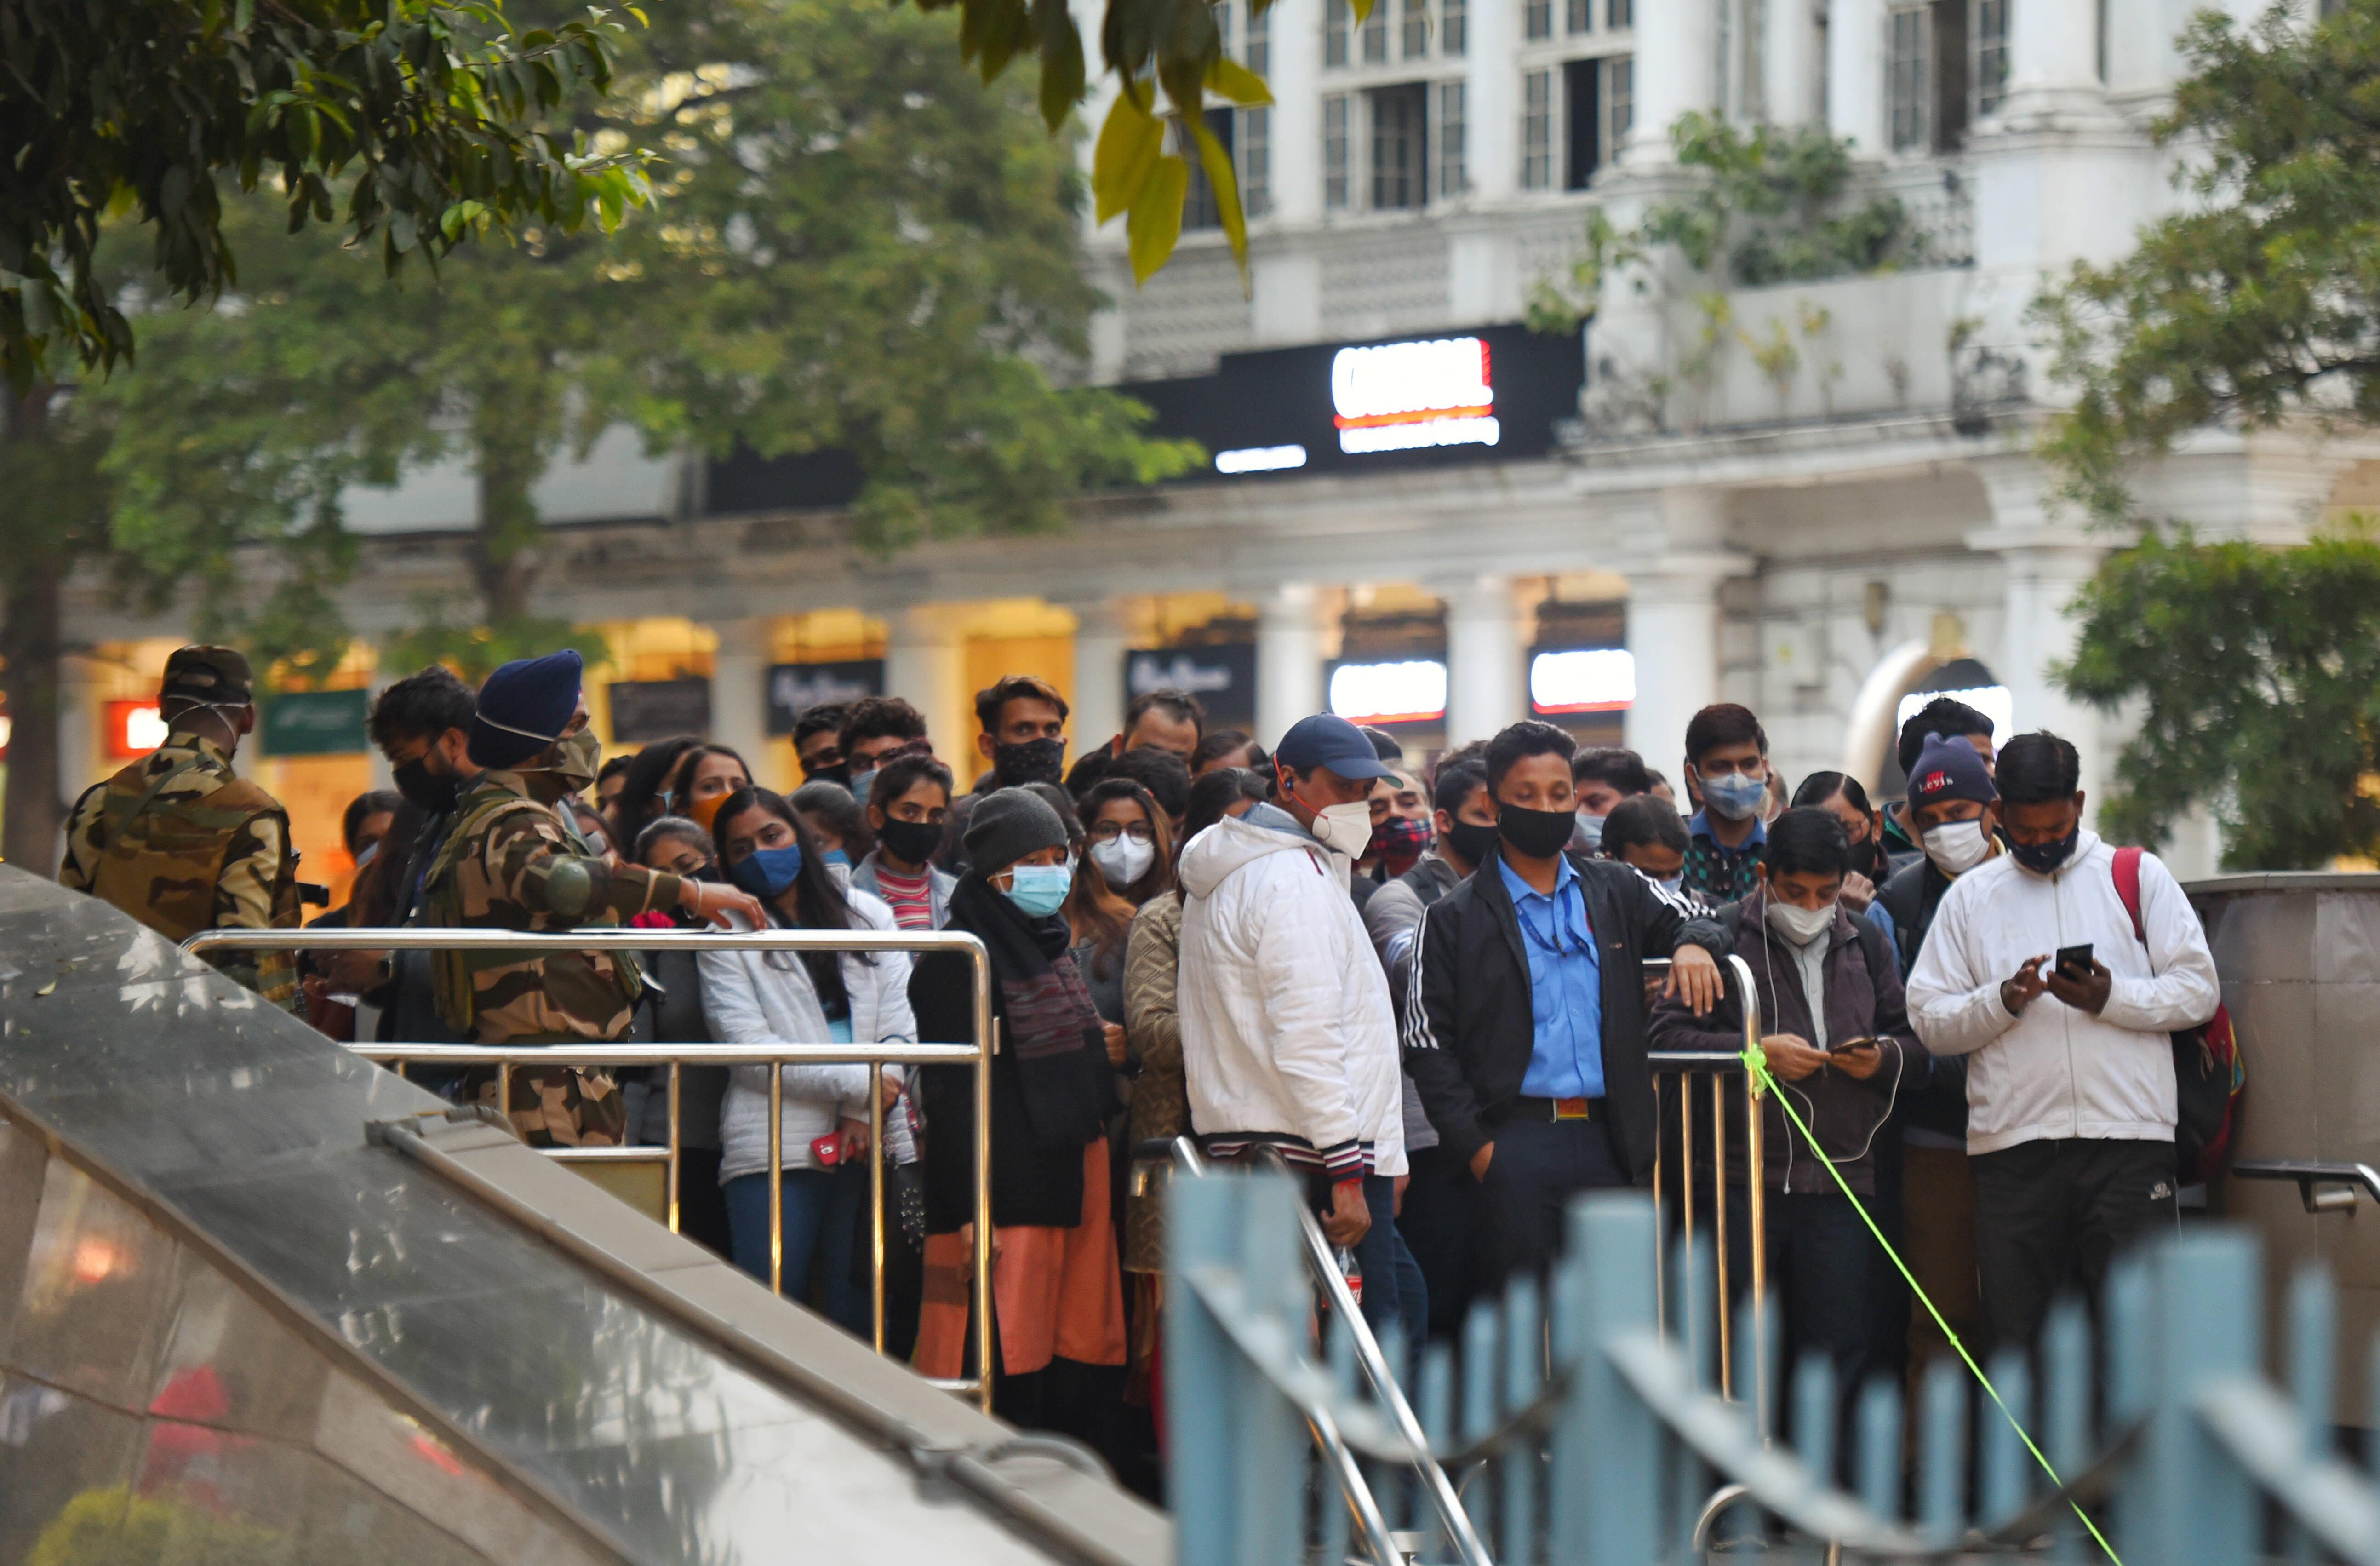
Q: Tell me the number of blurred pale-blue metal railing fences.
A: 1